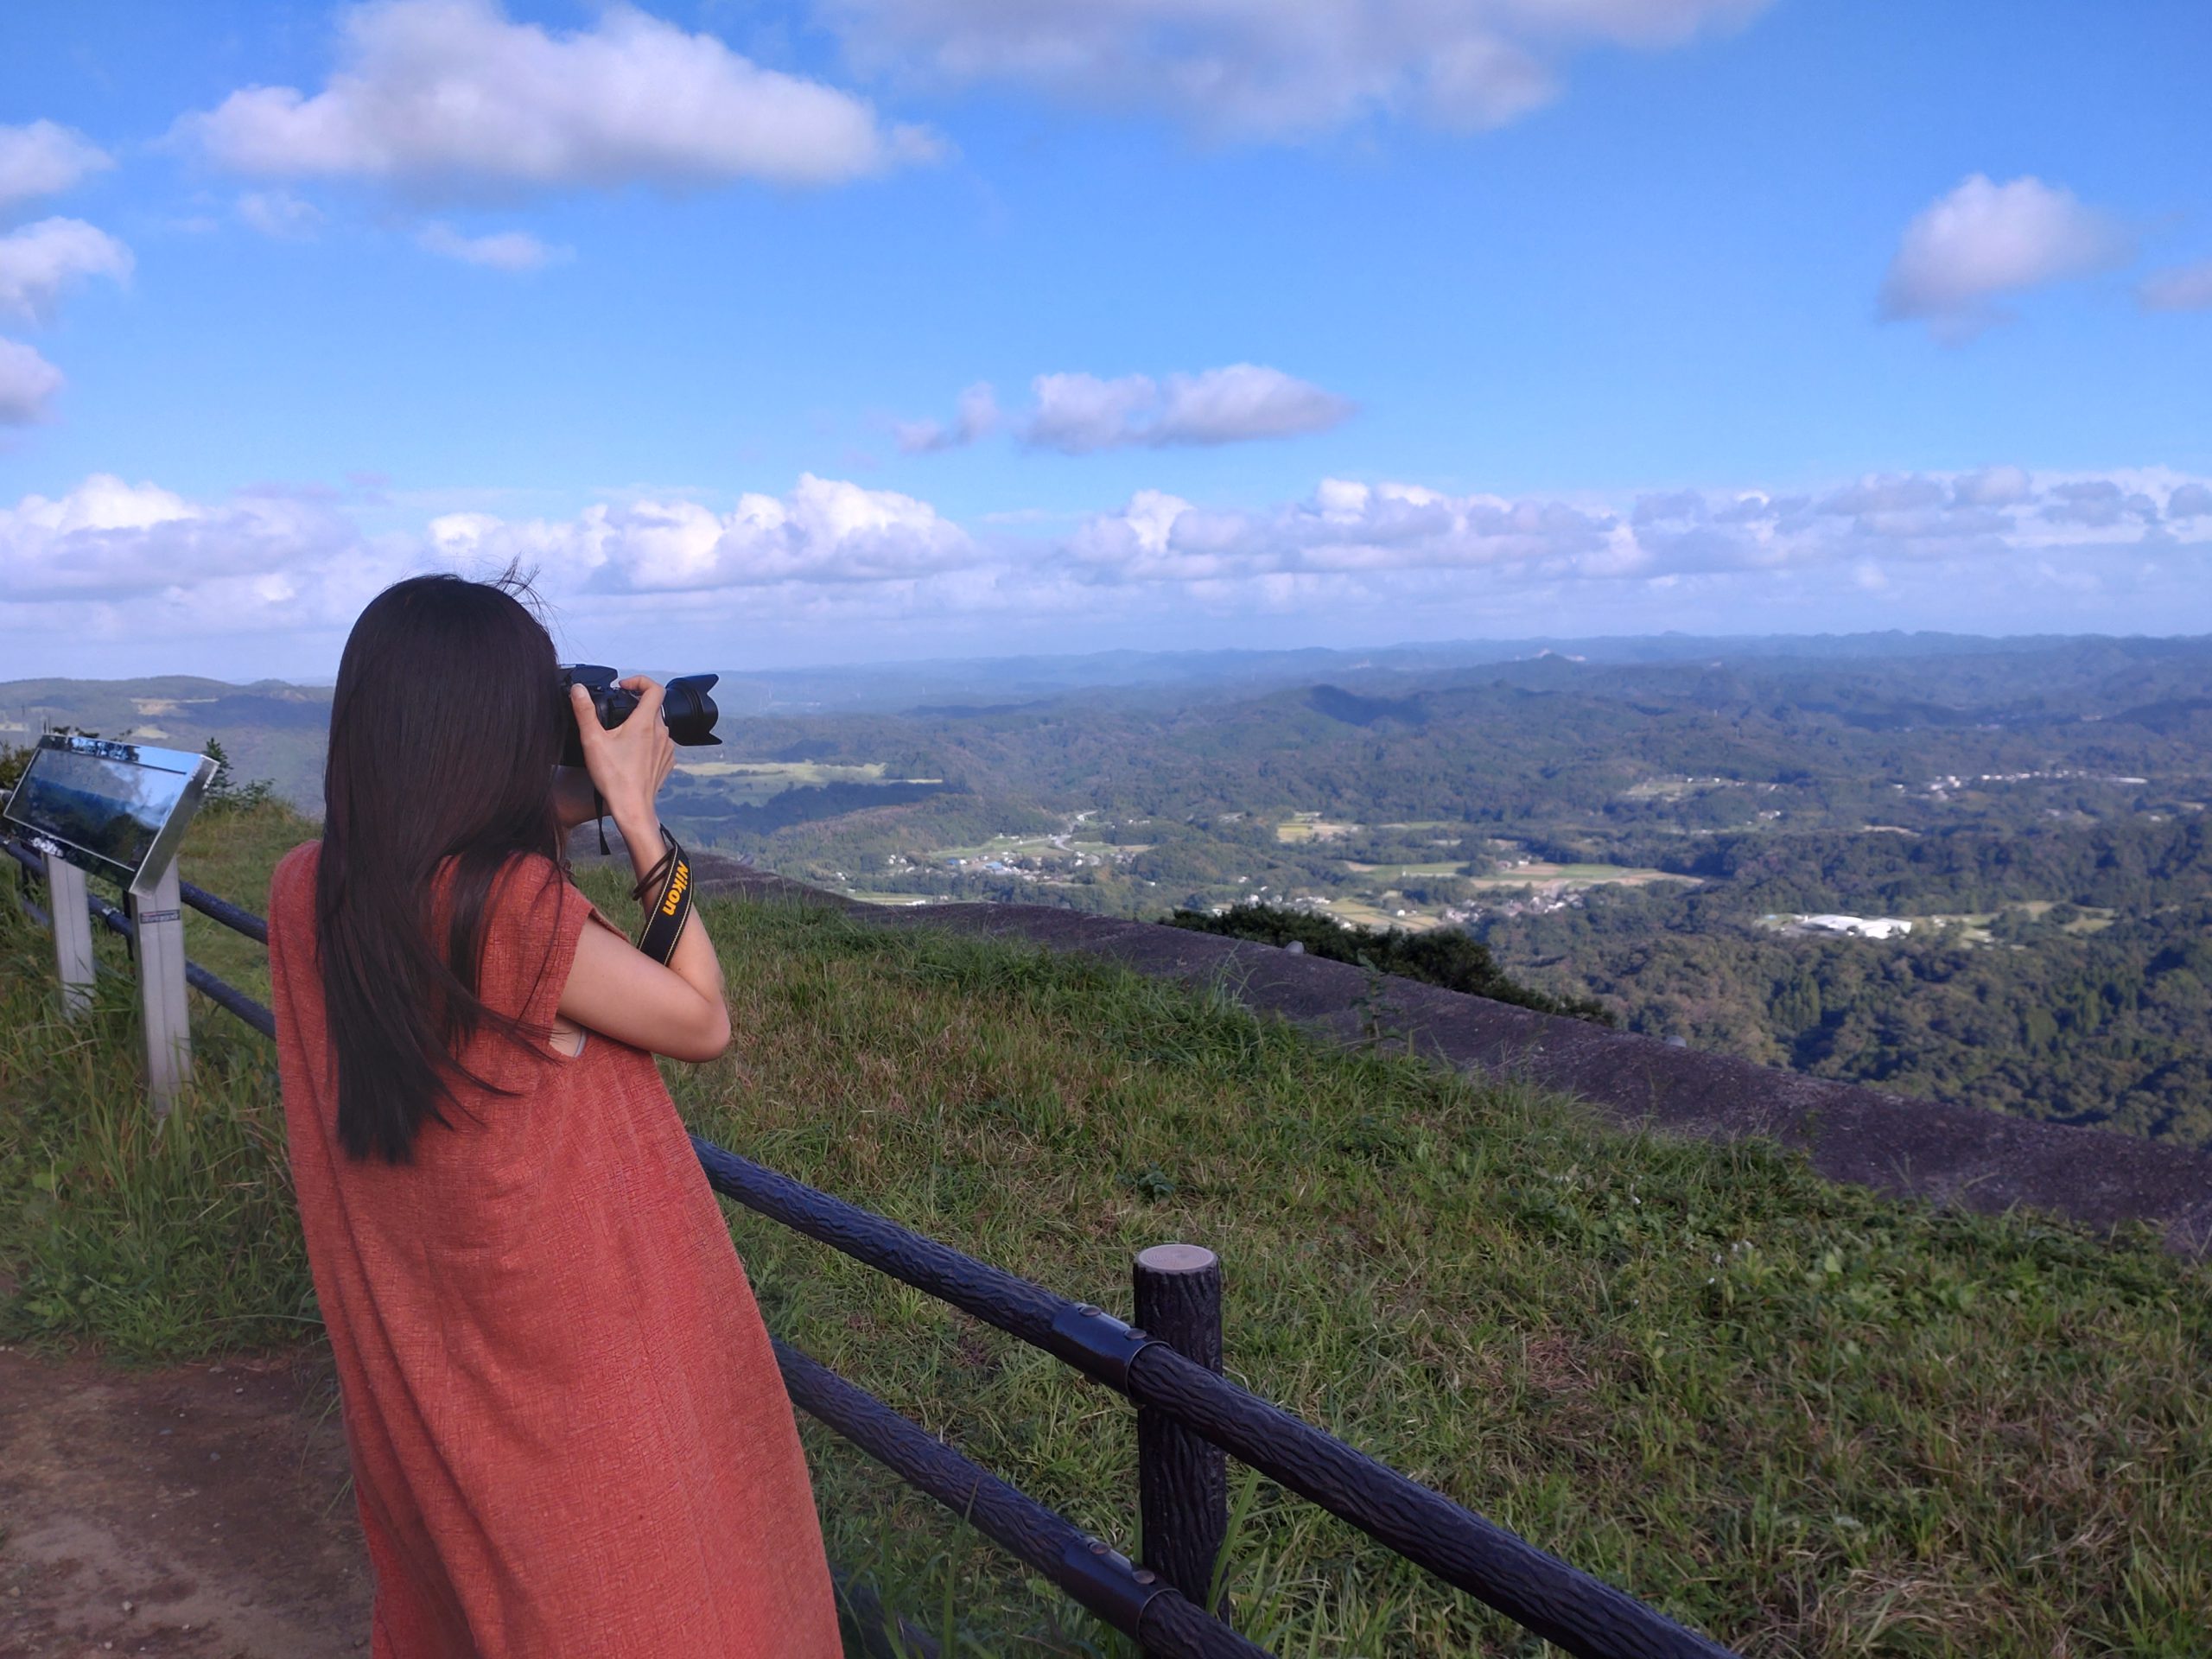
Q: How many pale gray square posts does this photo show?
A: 2